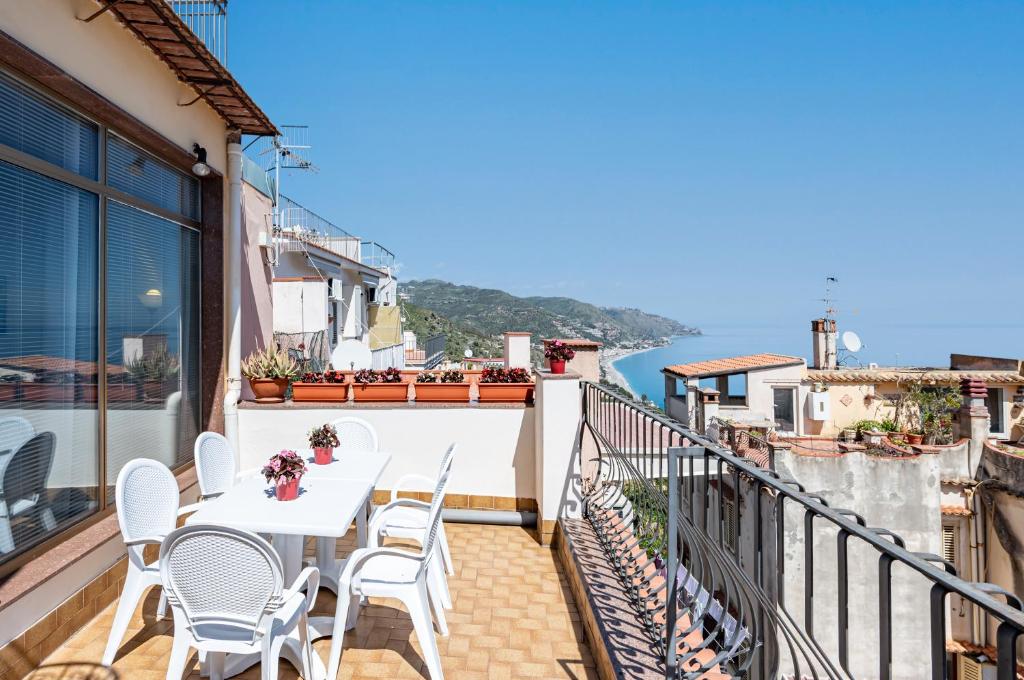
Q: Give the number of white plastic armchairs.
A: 6